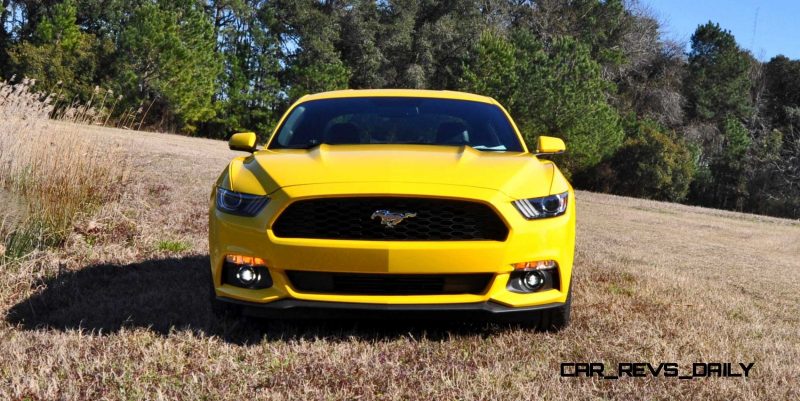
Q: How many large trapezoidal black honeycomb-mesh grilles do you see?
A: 1